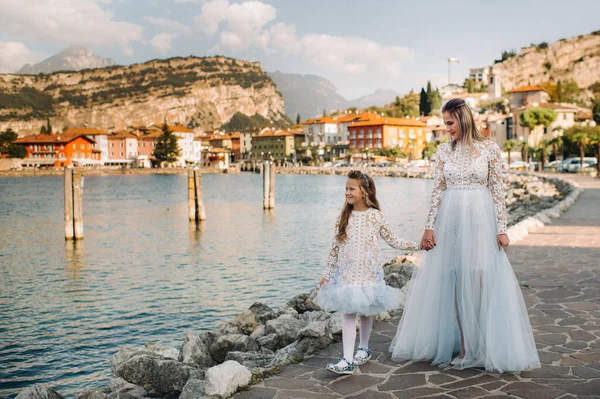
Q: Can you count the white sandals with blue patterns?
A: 2